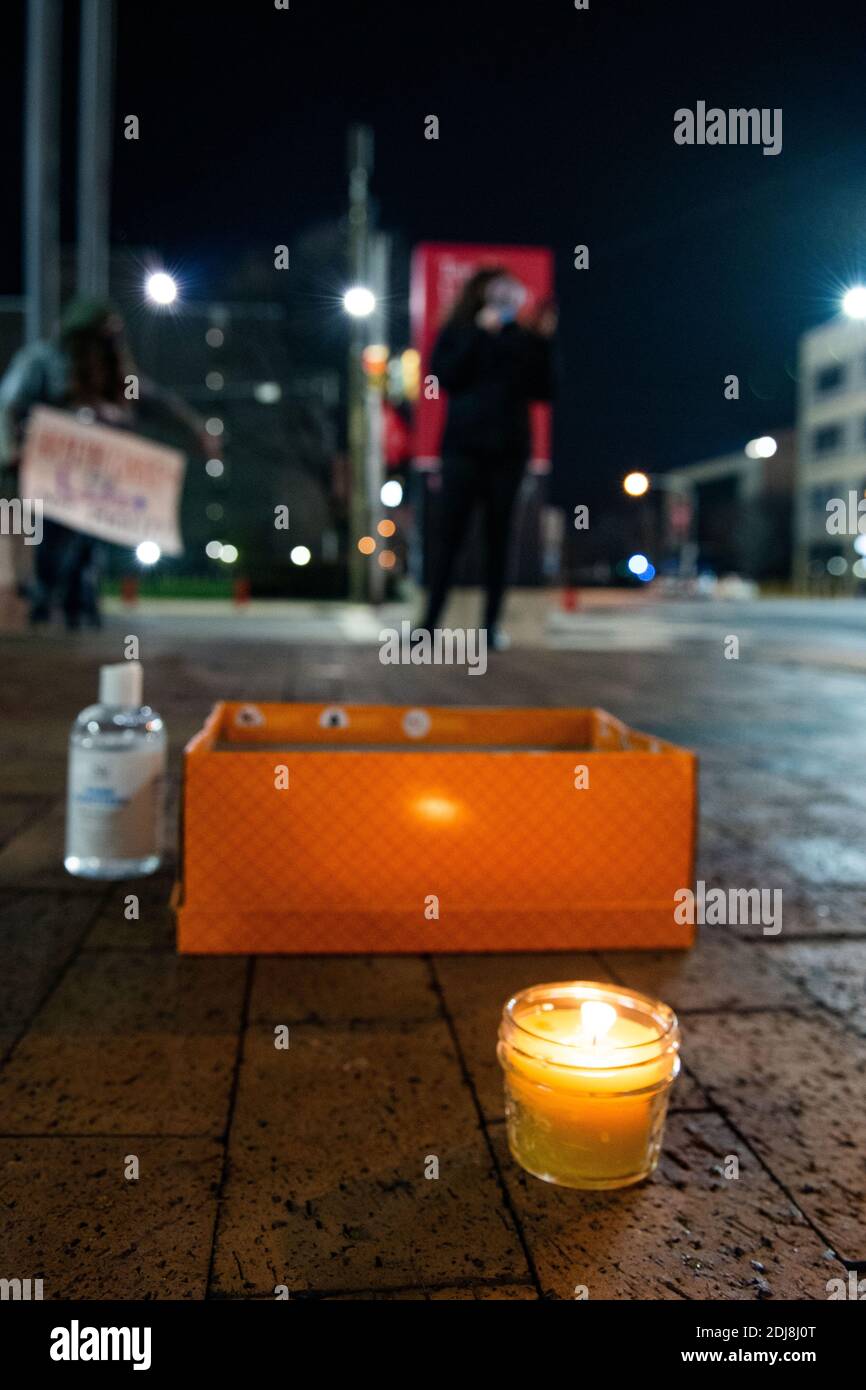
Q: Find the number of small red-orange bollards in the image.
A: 3